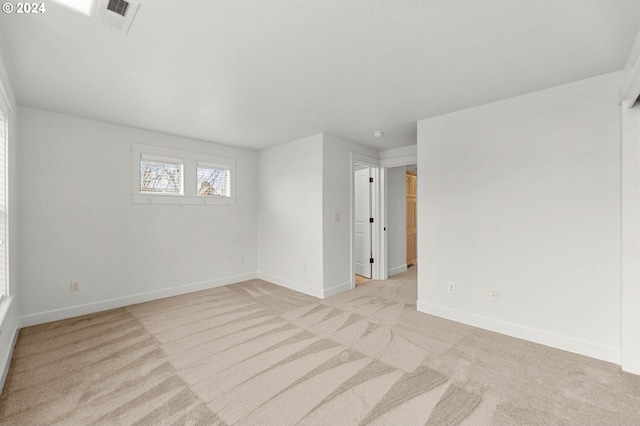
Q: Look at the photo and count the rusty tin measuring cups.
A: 0